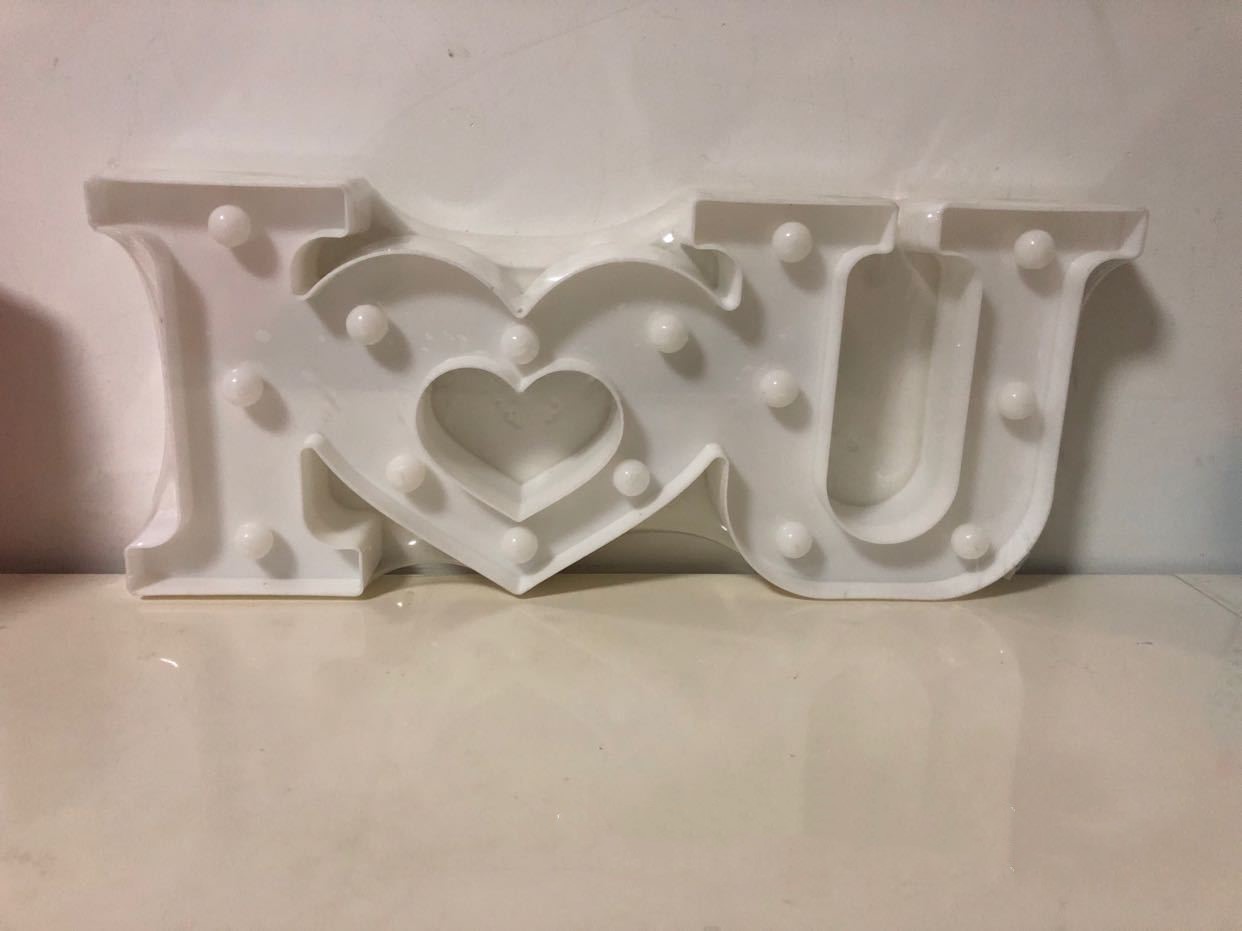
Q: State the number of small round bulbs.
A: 15